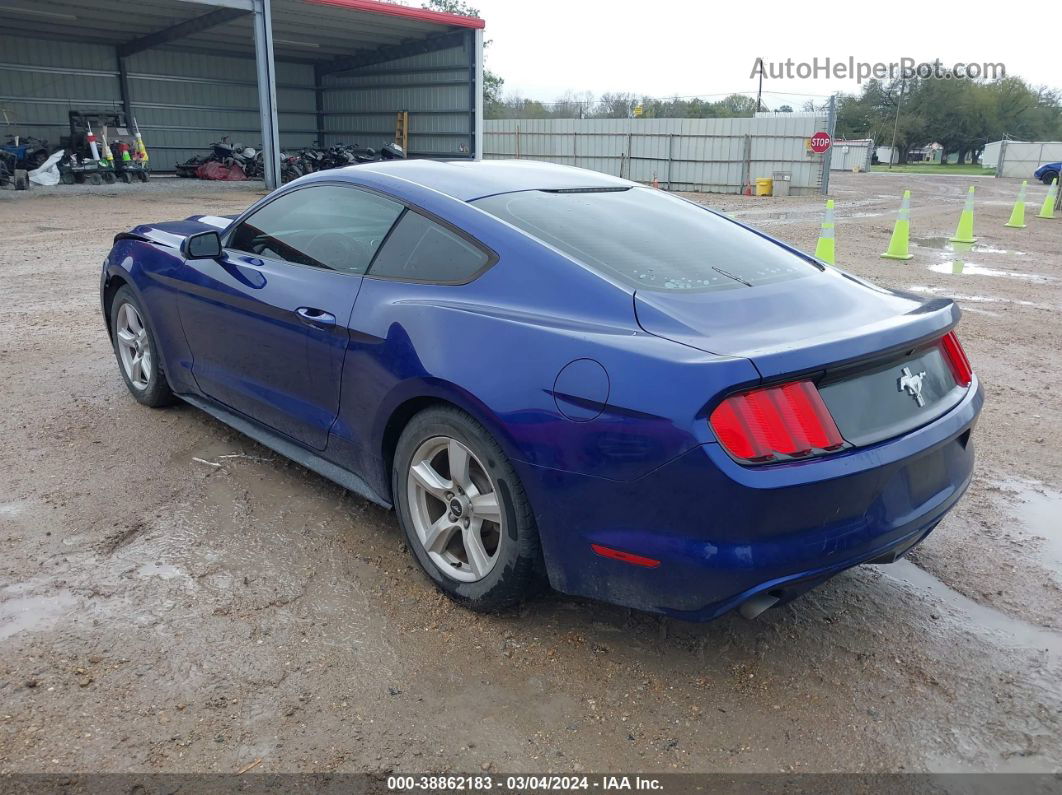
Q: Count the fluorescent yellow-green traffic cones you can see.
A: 5